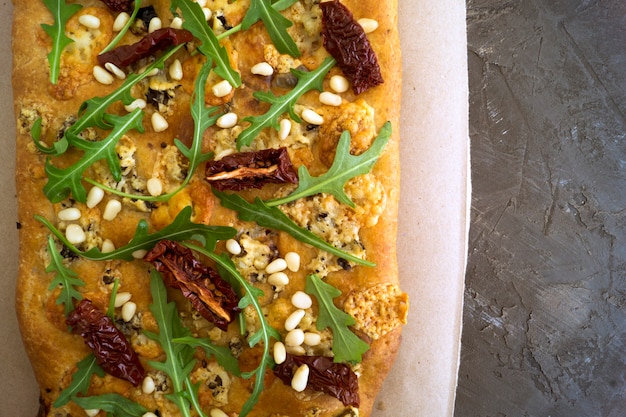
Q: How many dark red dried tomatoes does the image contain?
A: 7